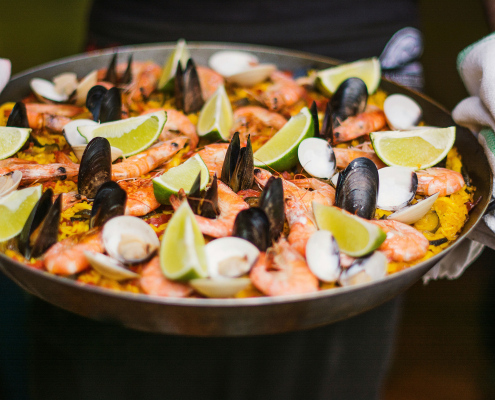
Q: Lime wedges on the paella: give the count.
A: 11